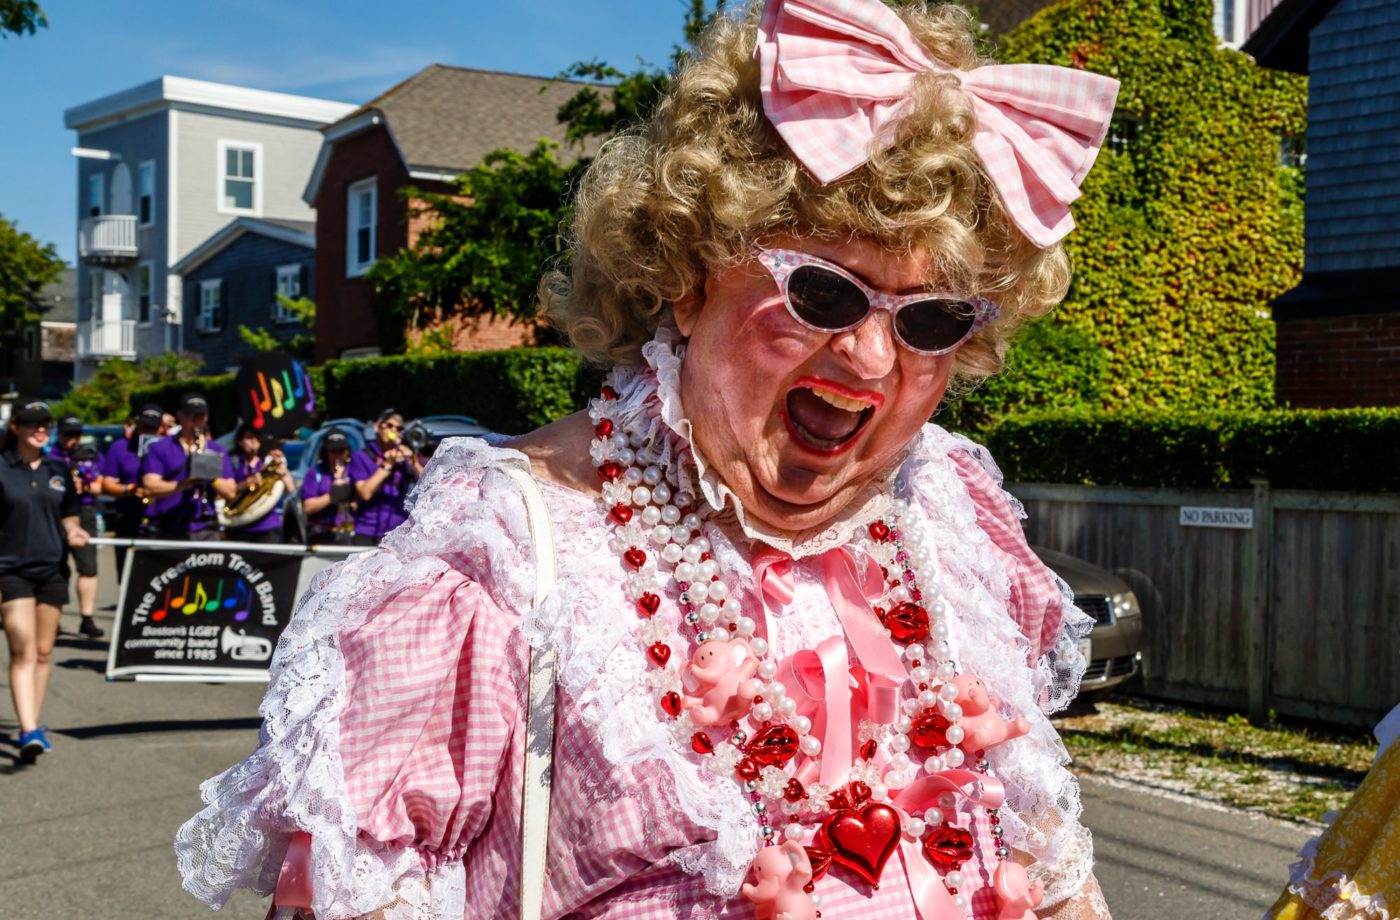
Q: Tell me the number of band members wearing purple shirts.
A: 6